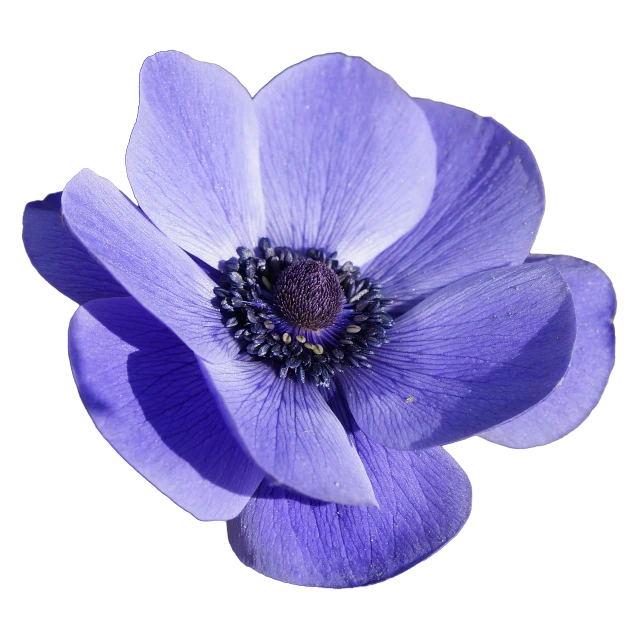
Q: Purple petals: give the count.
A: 10